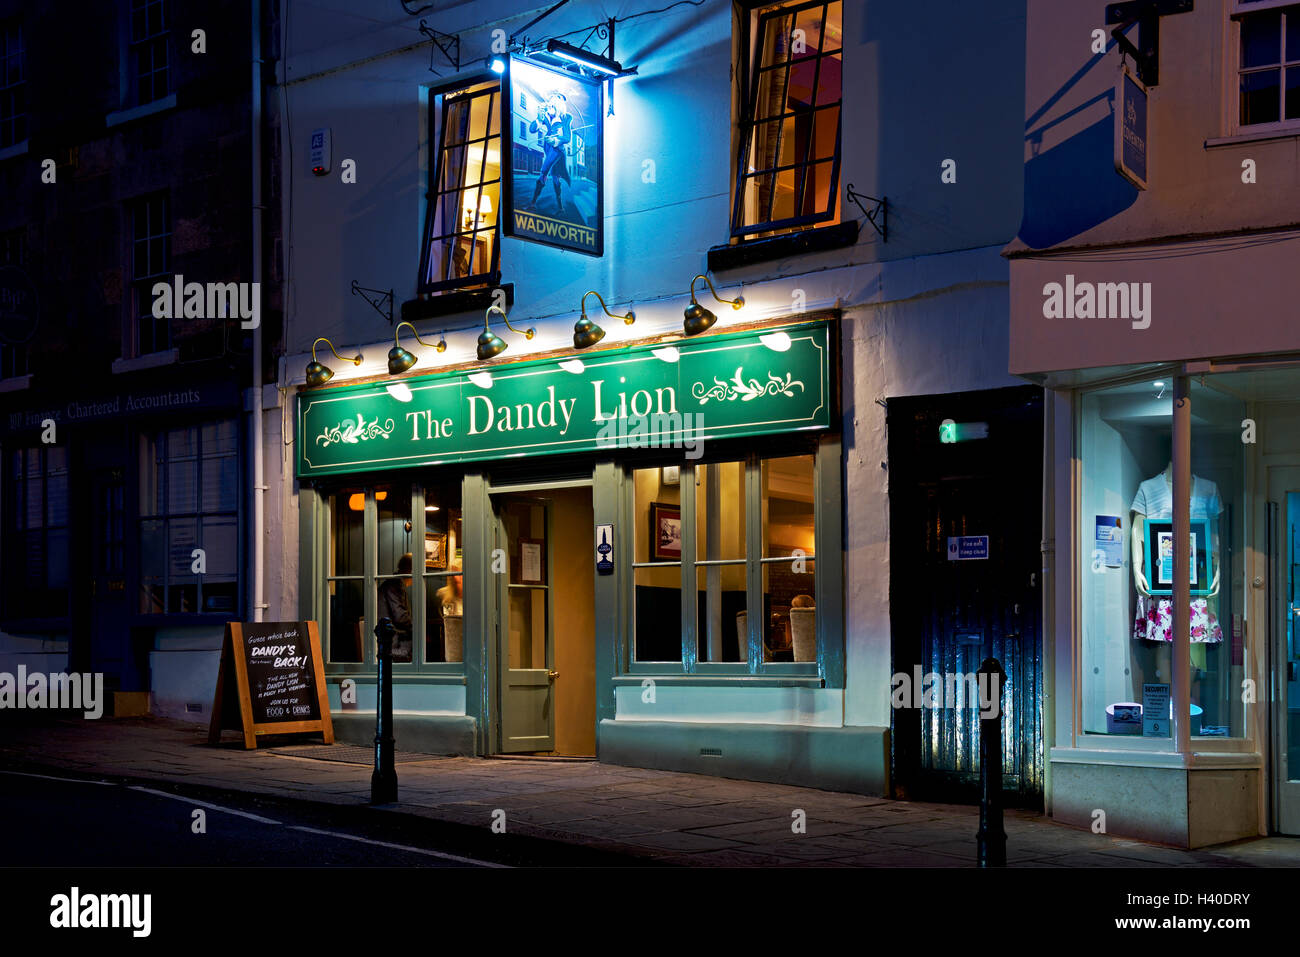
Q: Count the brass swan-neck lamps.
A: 5